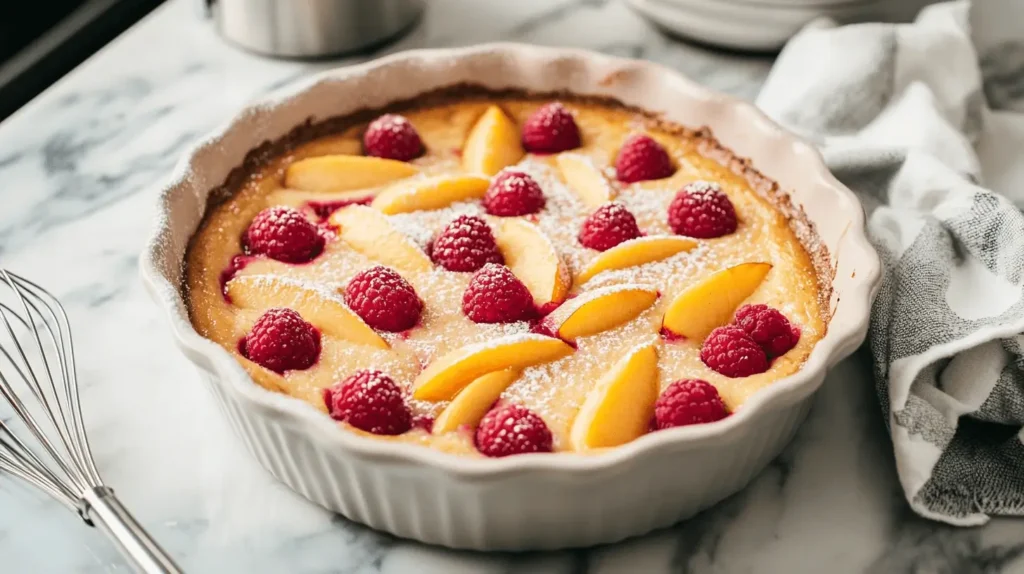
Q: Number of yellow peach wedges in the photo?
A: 13